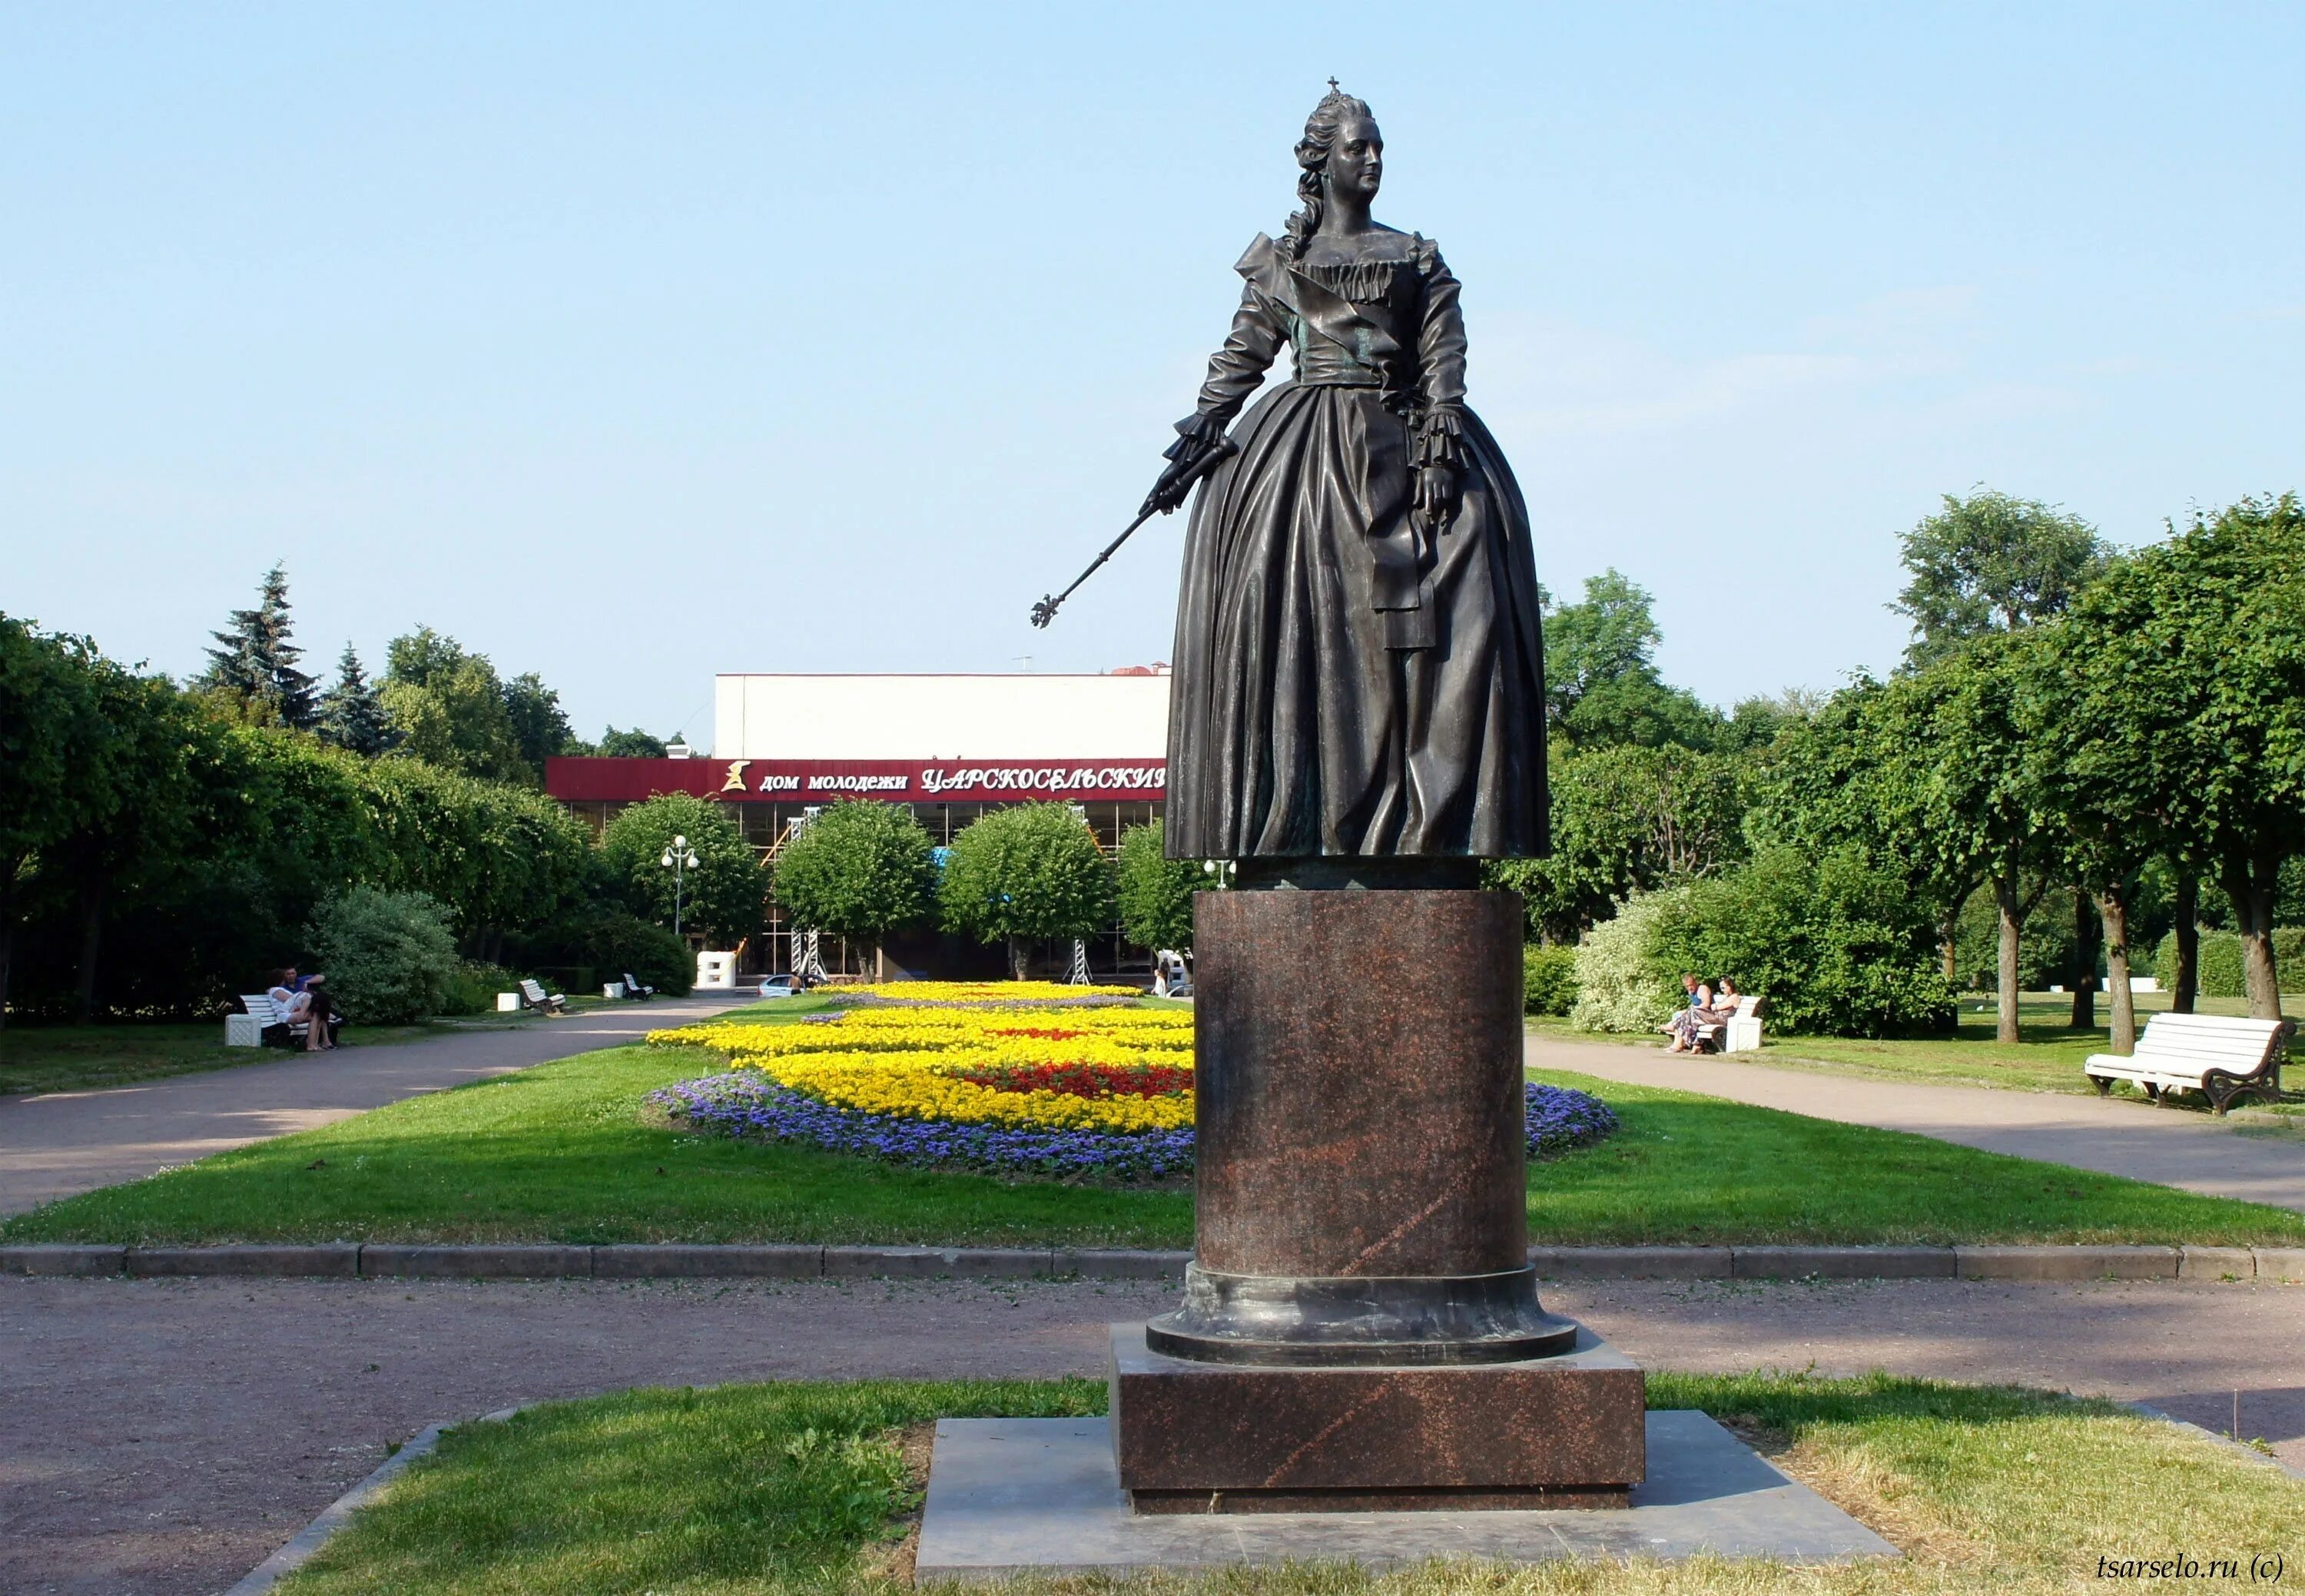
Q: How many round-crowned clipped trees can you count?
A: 4